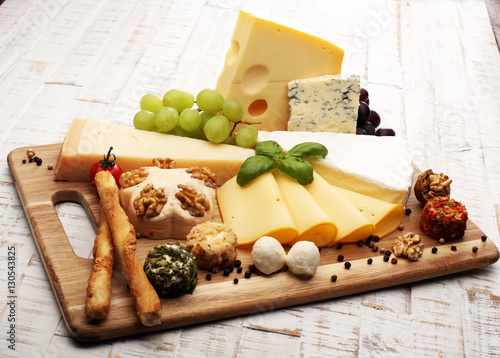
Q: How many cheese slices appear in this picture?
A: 4